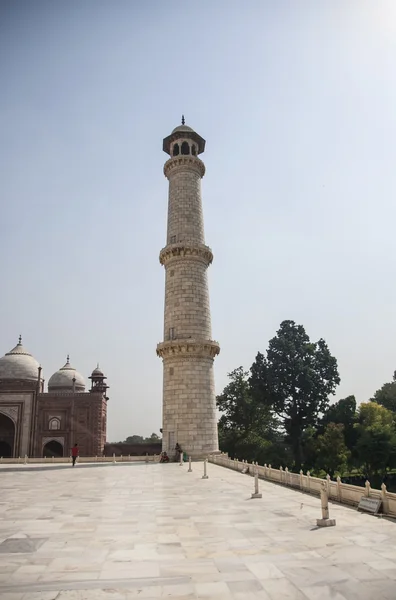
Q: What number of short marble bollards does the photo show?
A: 5